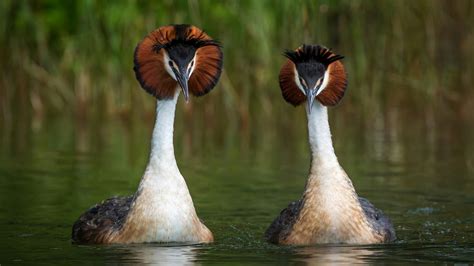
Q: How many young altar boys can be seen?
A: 0